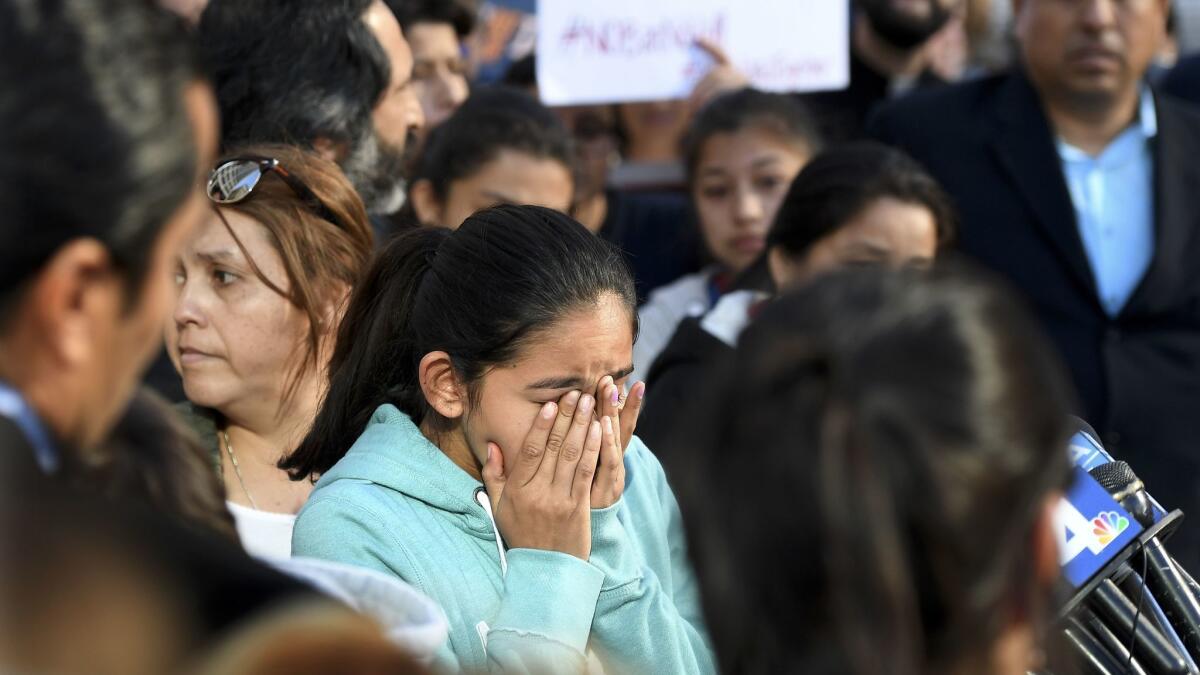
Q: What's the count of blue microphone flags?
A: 2